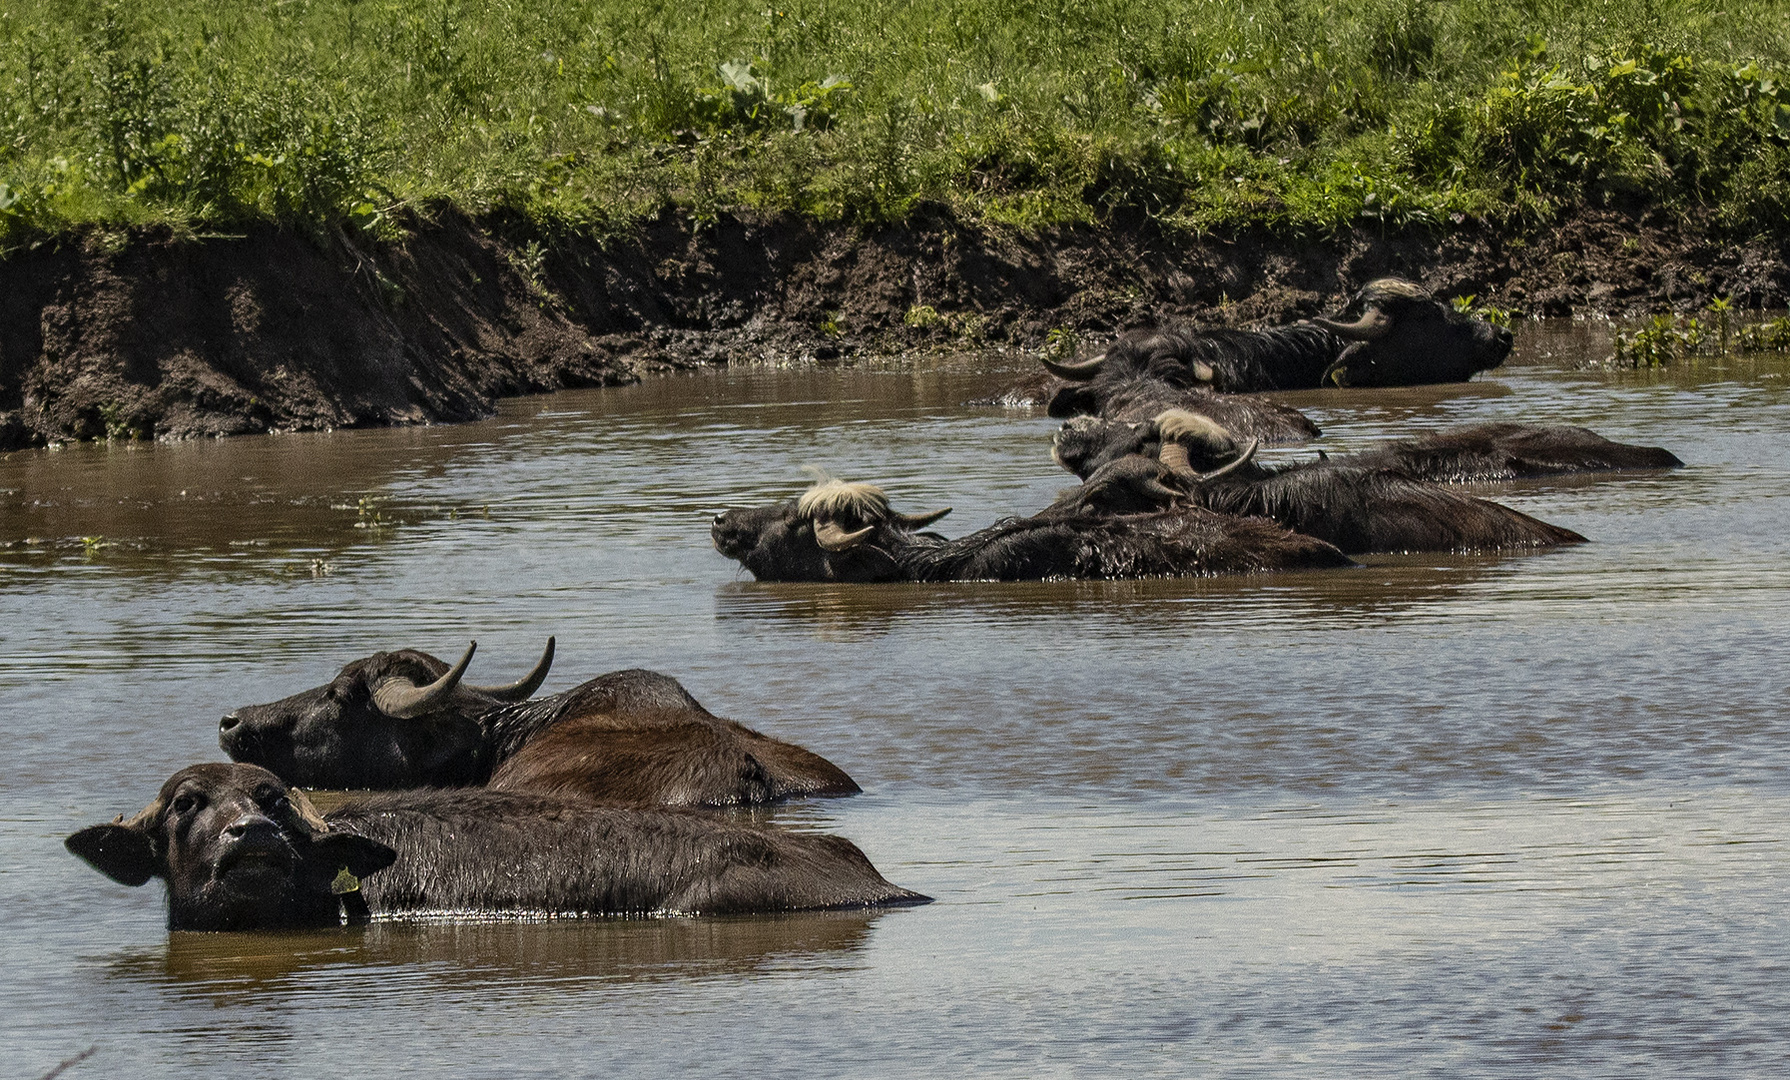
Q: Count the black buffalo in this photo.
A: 7